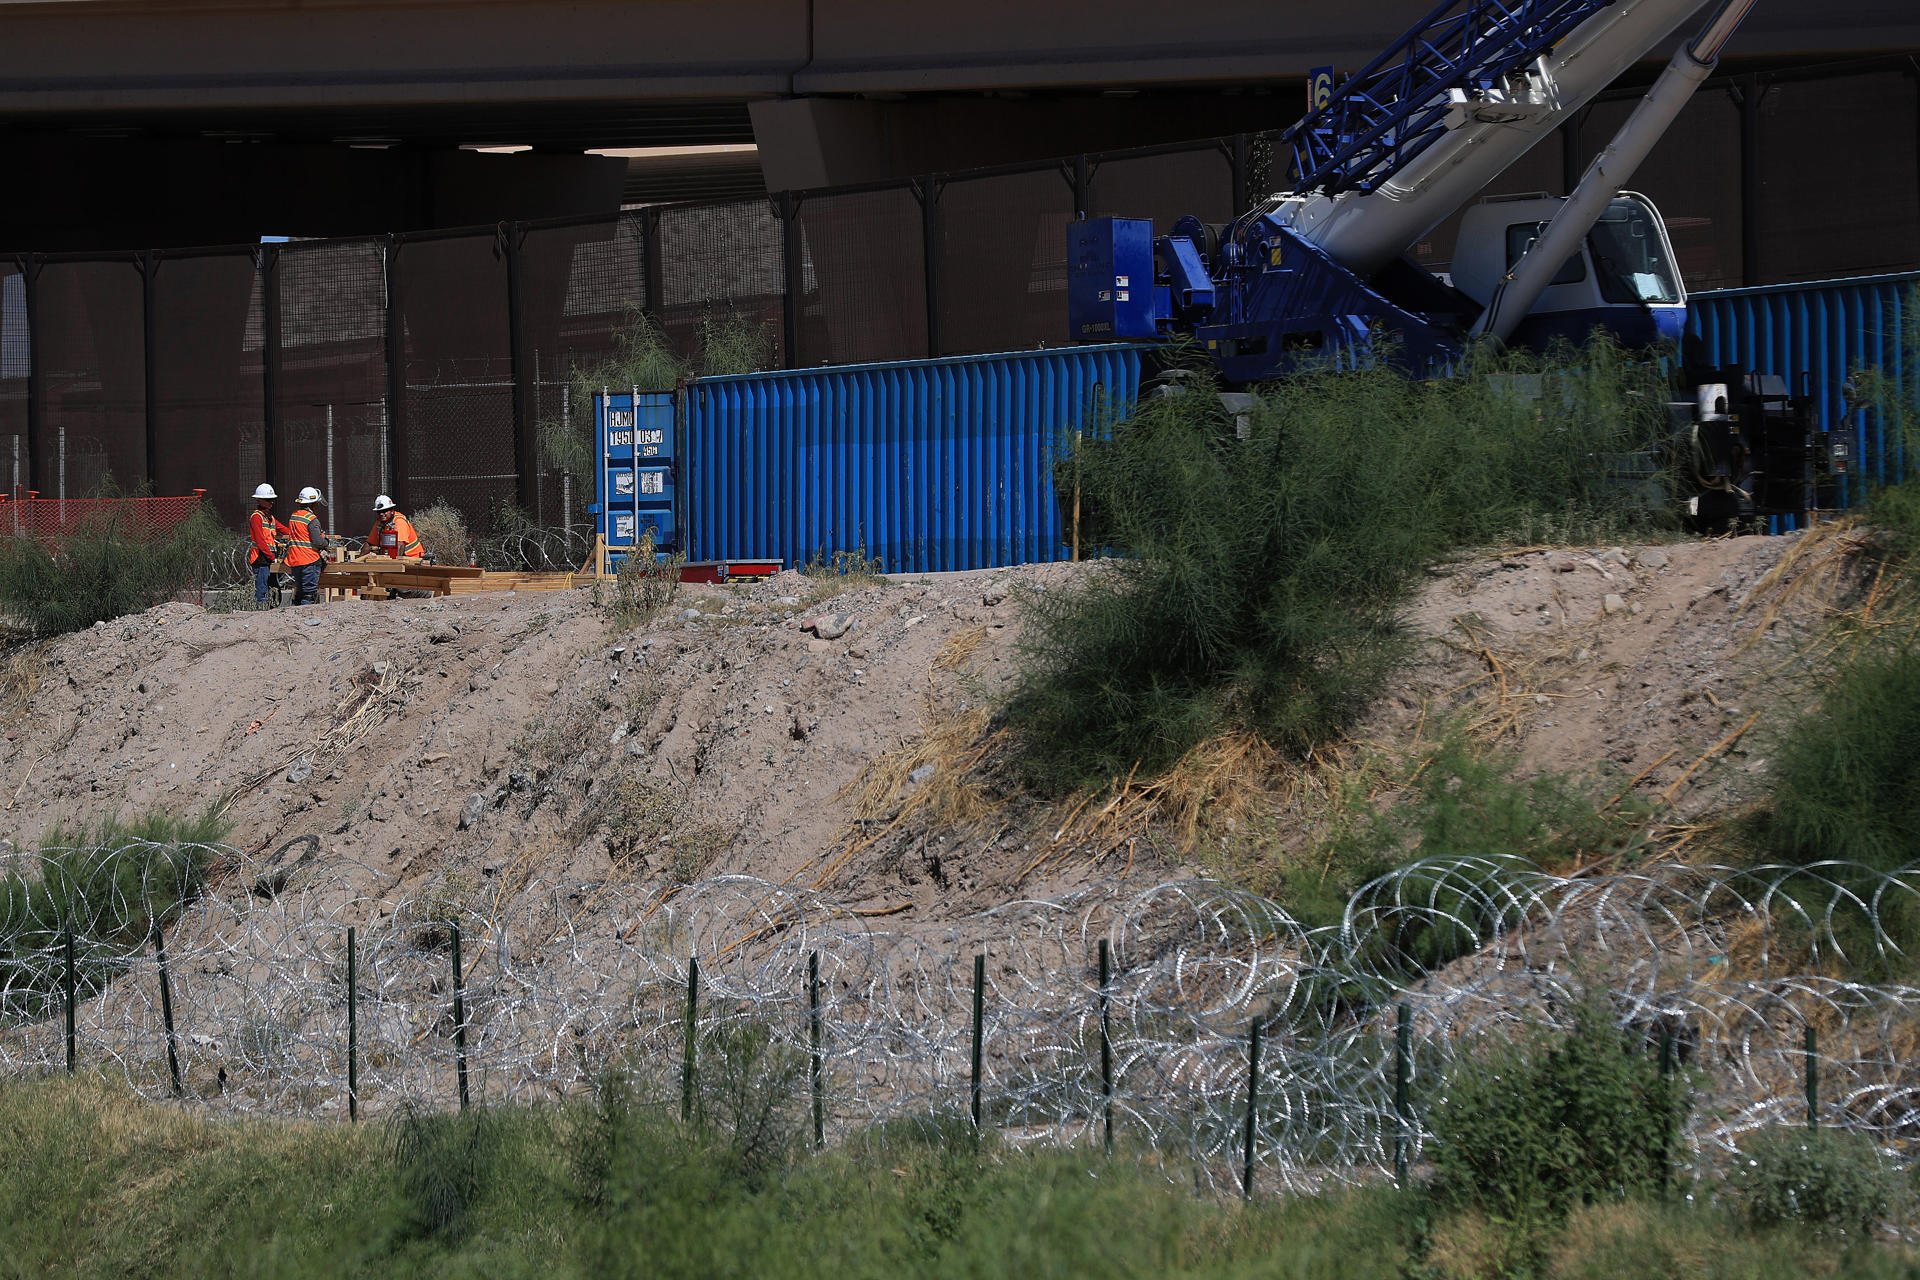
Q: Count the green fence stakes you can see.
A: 12